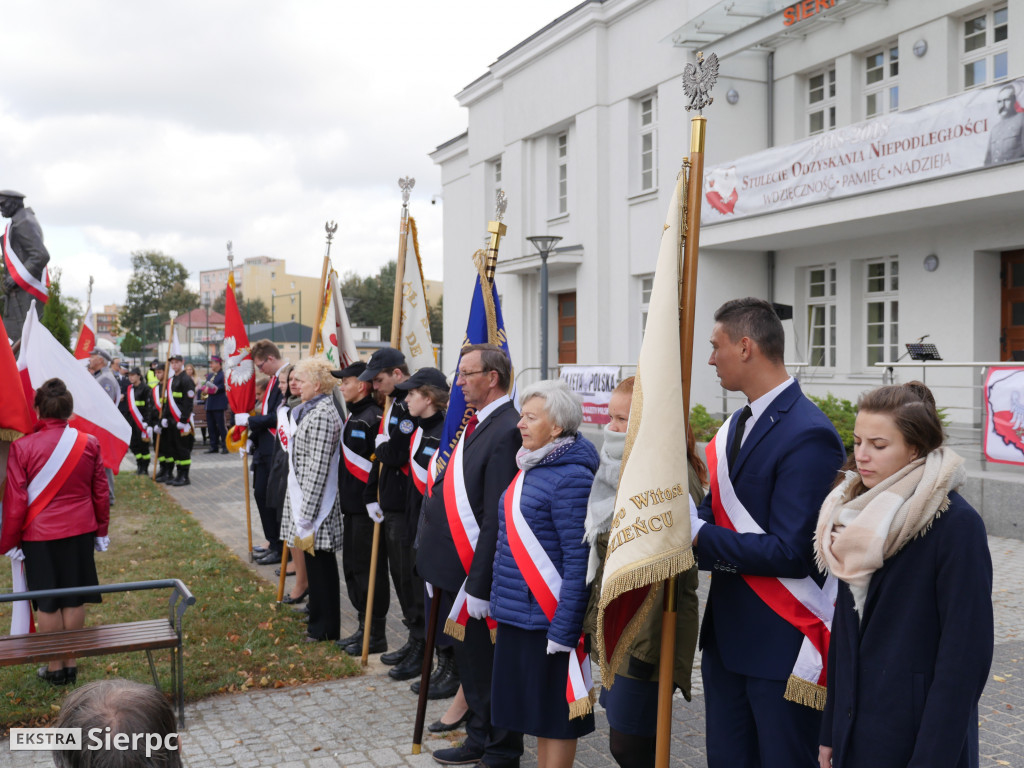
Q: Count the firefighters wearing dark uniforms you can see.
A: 3